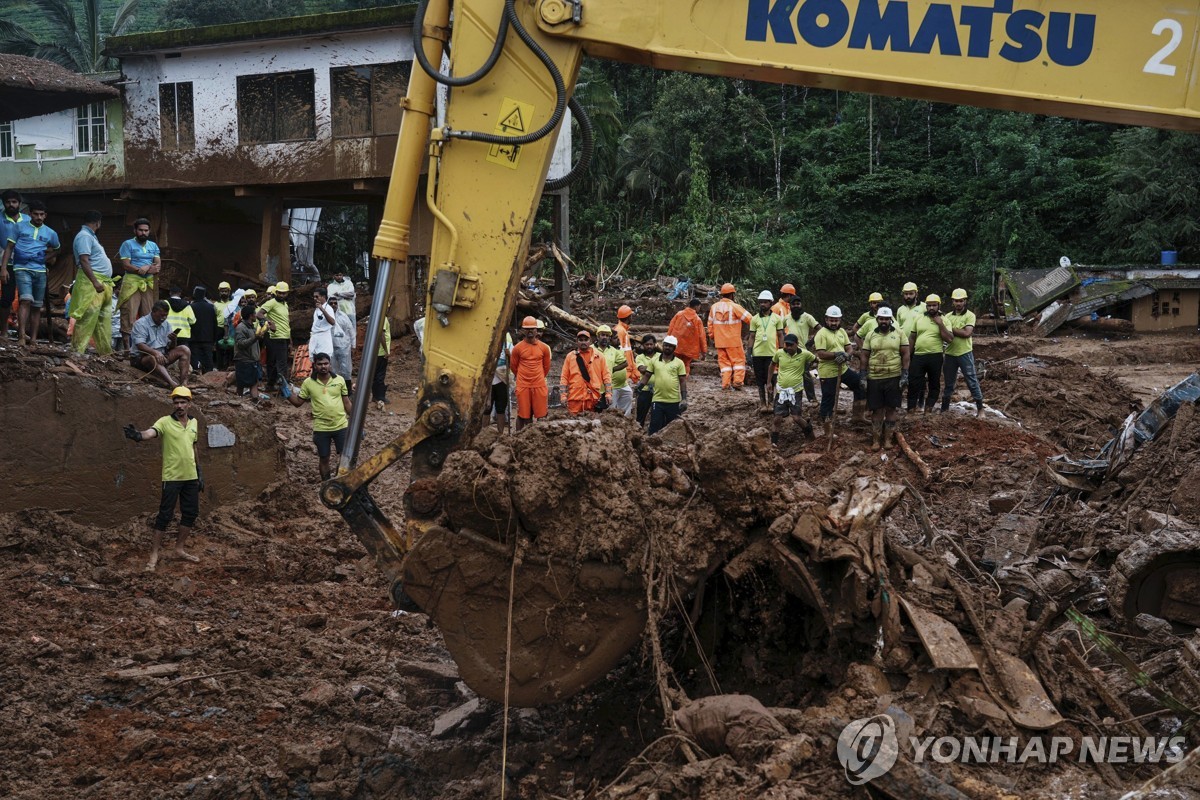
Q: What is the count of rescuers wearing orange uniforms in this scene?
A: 6